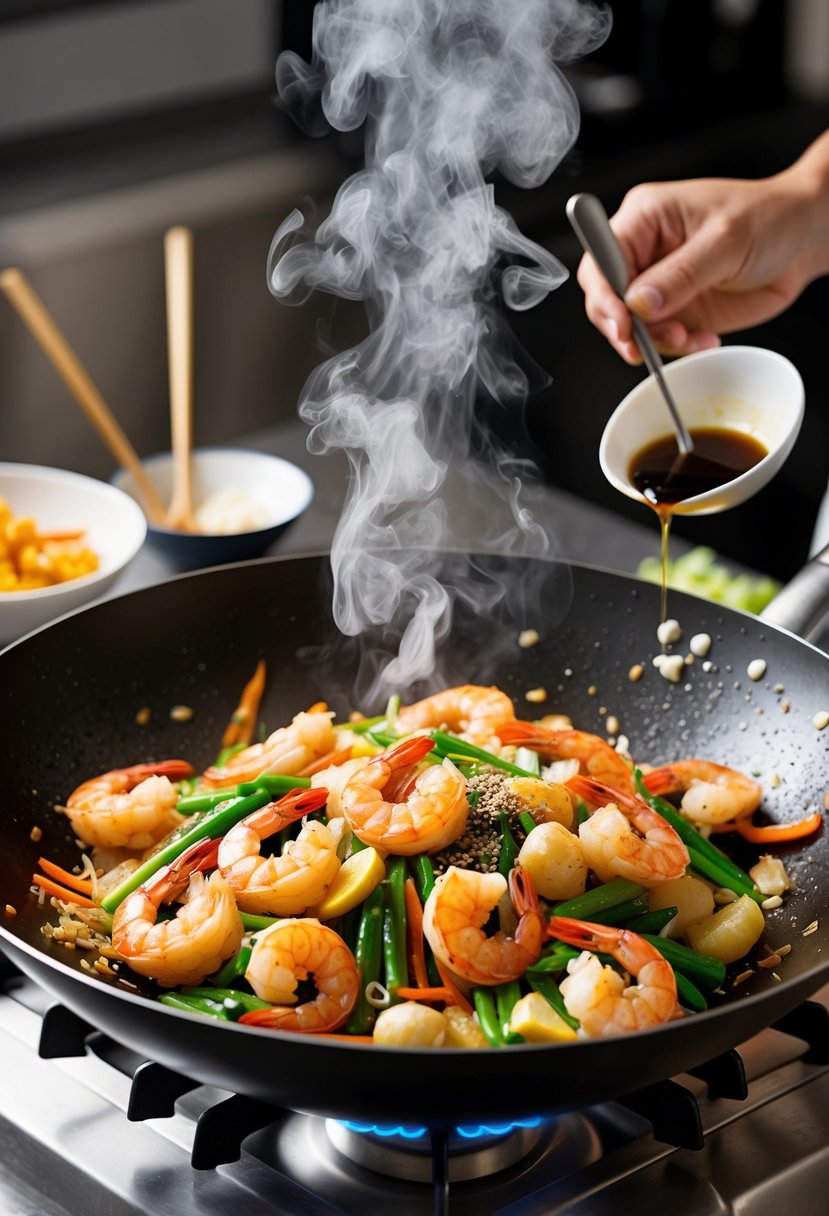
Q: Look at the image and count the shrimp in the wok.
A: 12